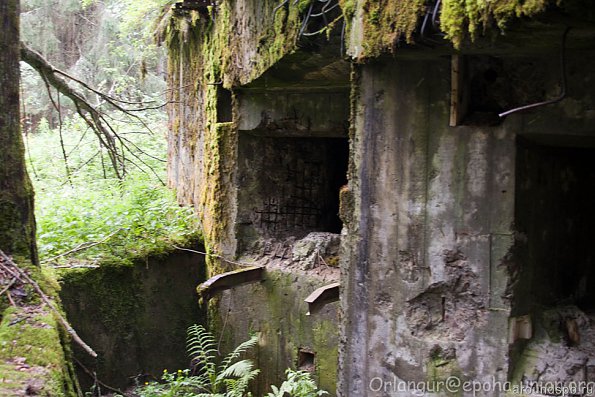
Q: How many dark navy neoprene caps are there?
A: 0